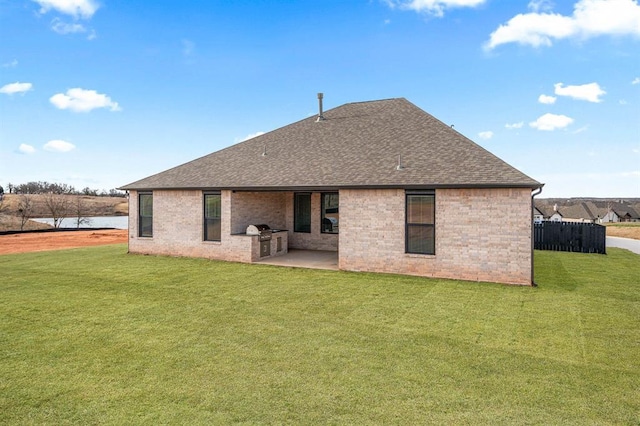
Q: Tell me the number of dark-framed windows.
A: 5